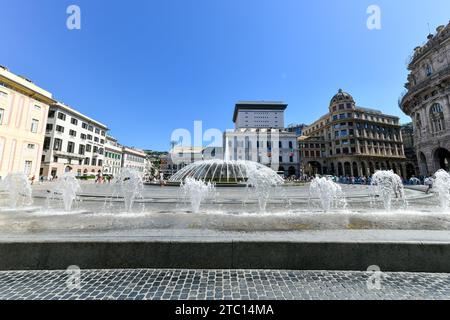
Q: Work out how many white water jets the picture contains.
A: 8